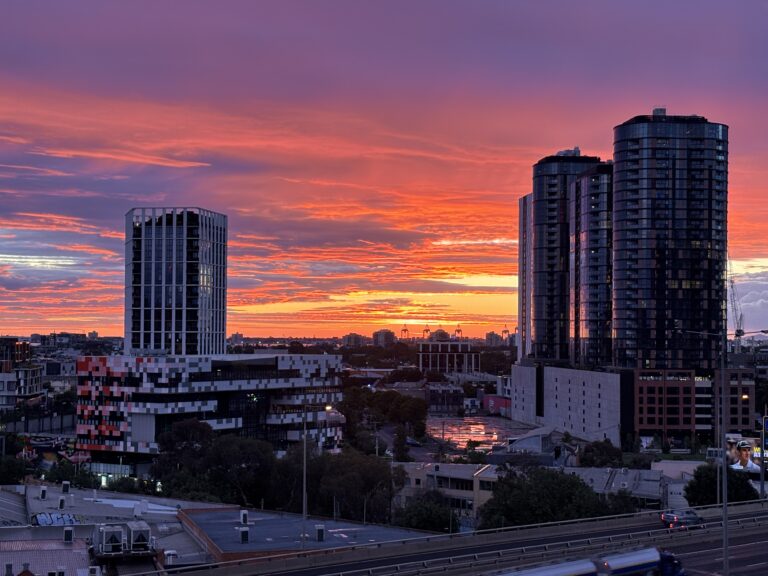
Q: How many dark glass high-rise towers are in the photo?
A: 3